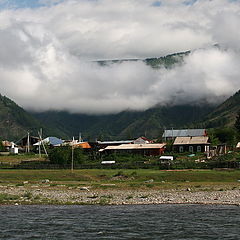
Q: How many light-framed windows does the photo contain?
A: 3